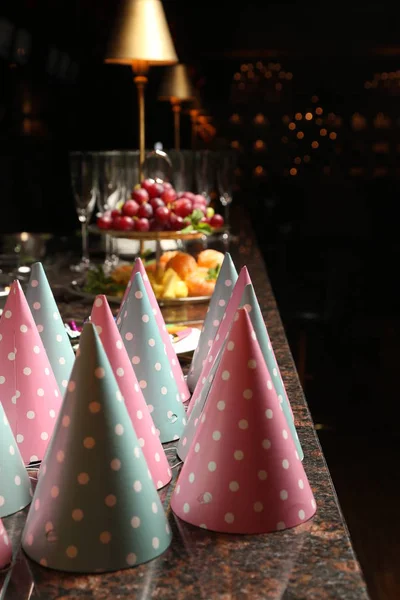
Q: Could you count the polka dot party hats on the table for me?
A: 12